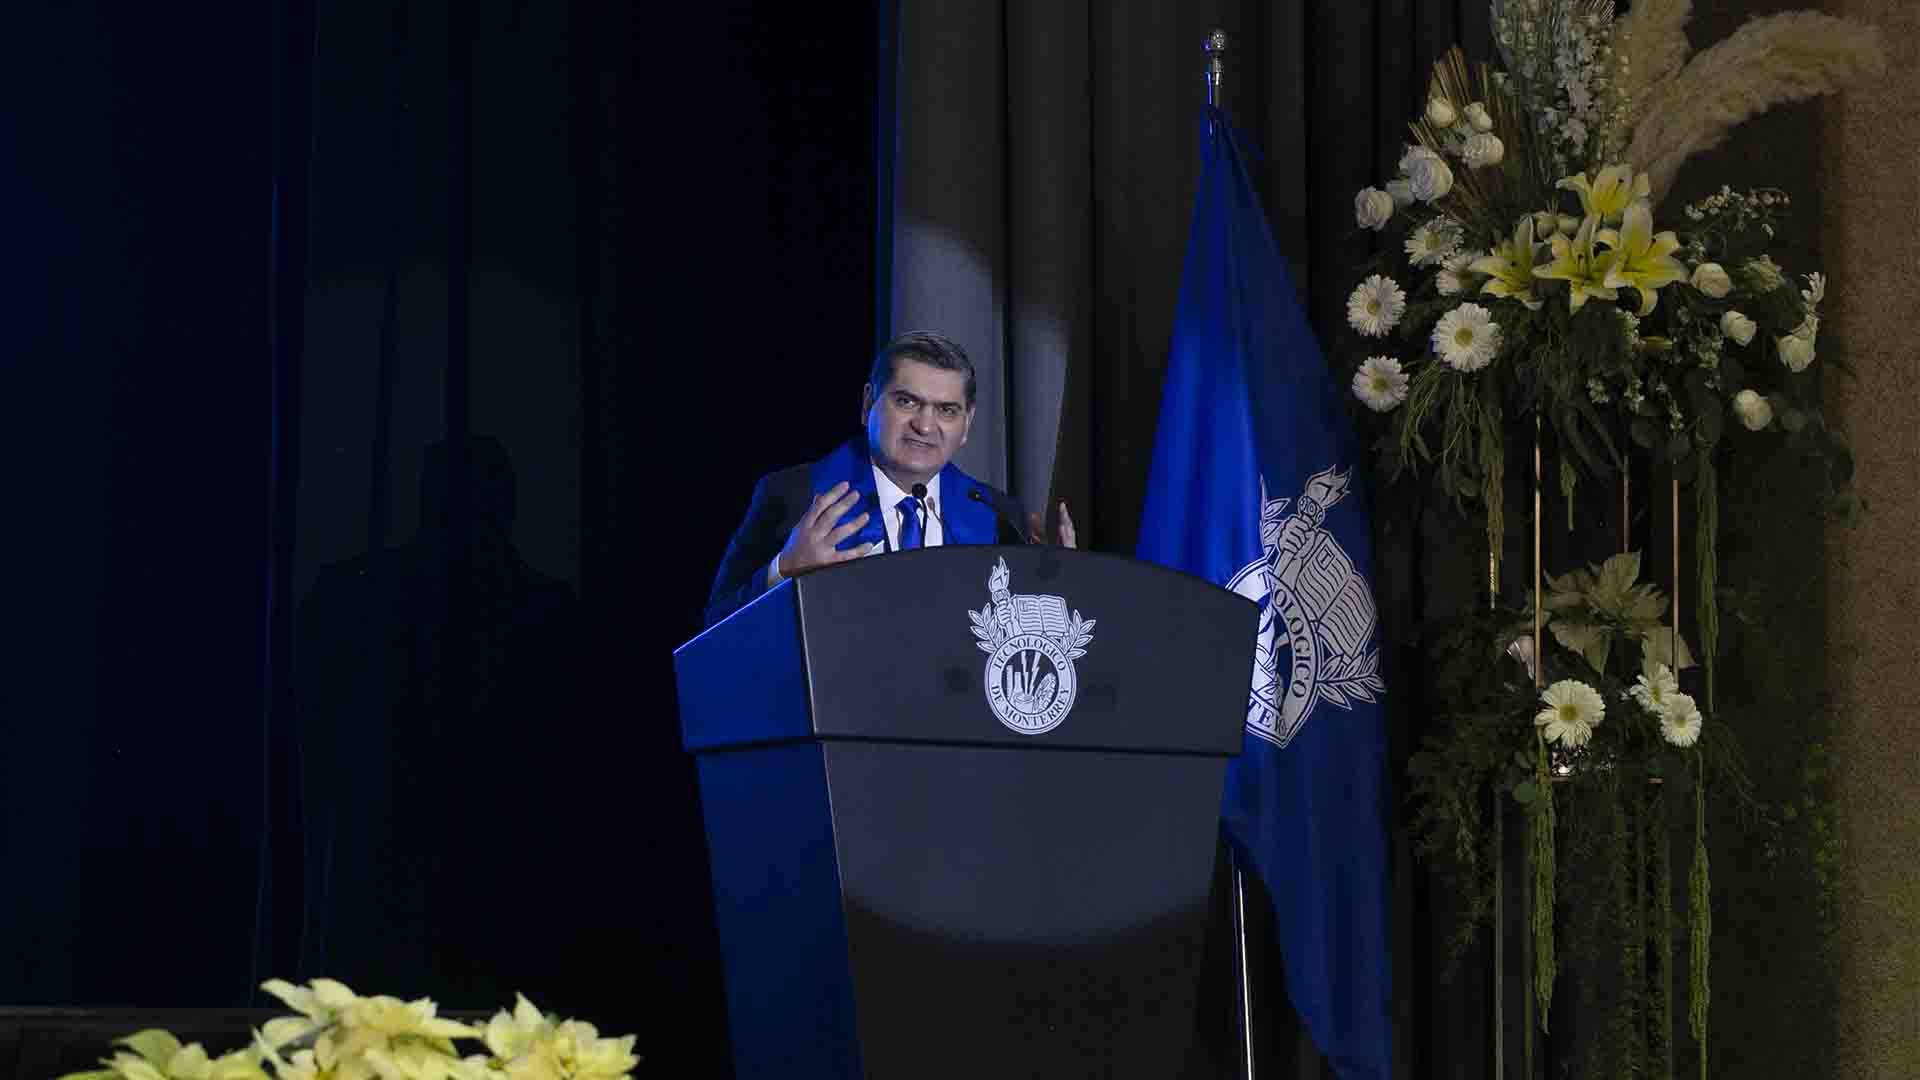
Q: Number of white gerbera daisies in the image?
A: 8